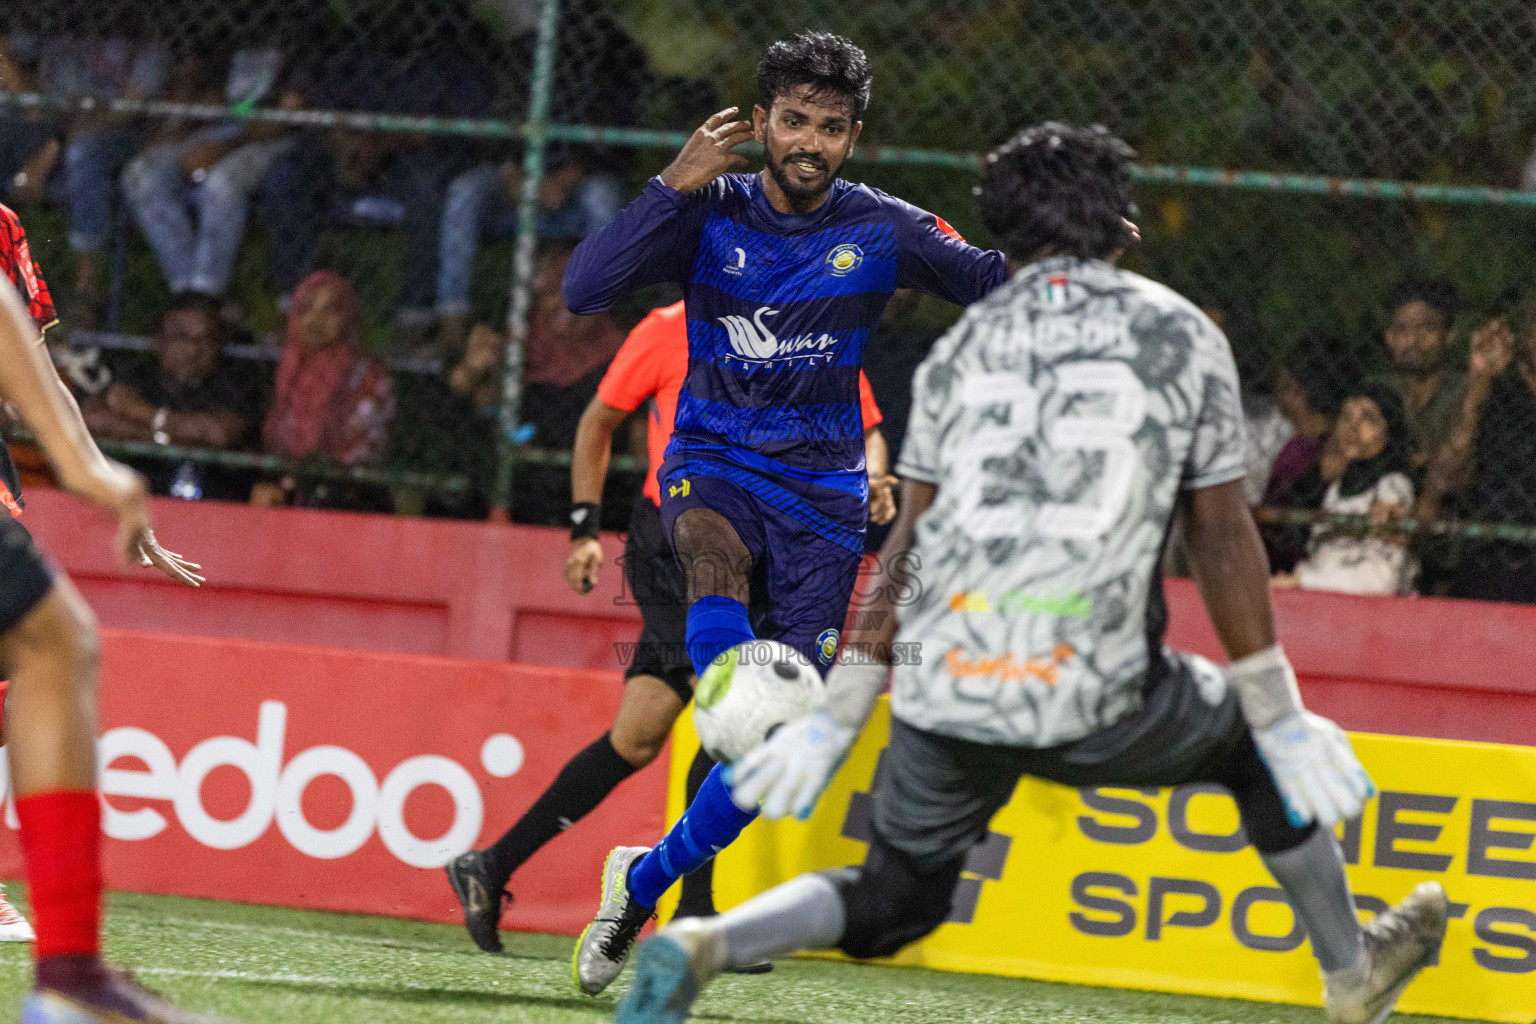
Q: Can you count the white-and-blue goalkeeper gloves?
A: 2